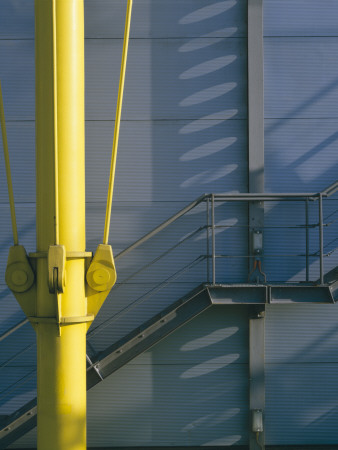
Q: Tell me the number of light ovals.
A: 13